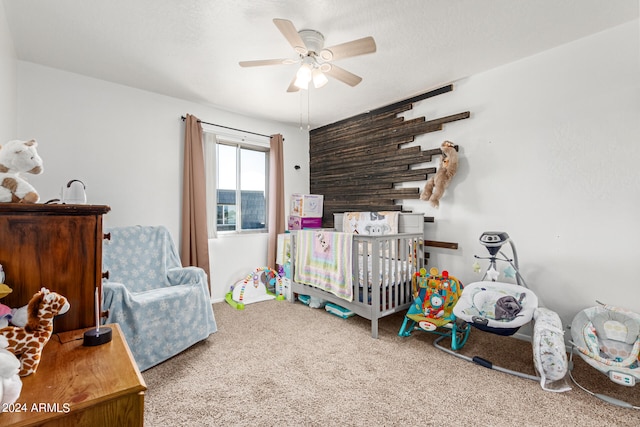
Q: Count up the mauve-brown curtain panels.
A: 2